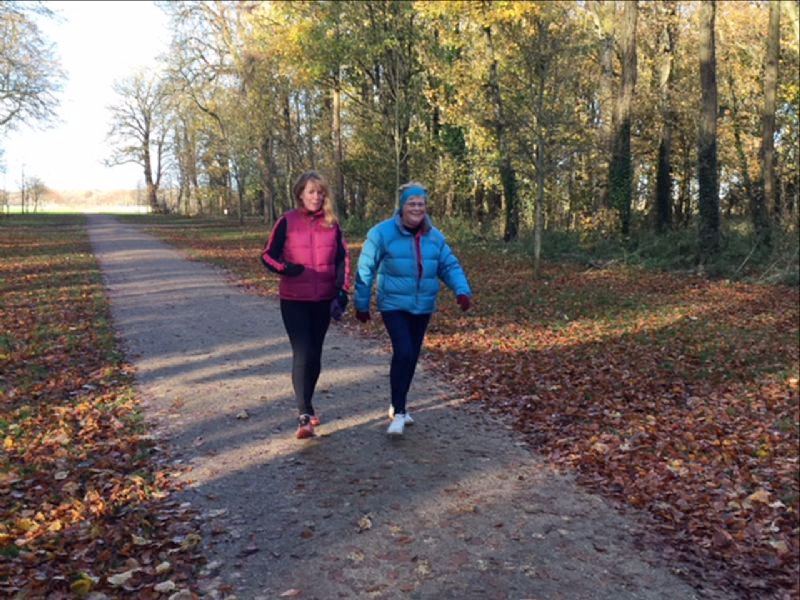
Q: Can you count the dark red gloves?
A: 2